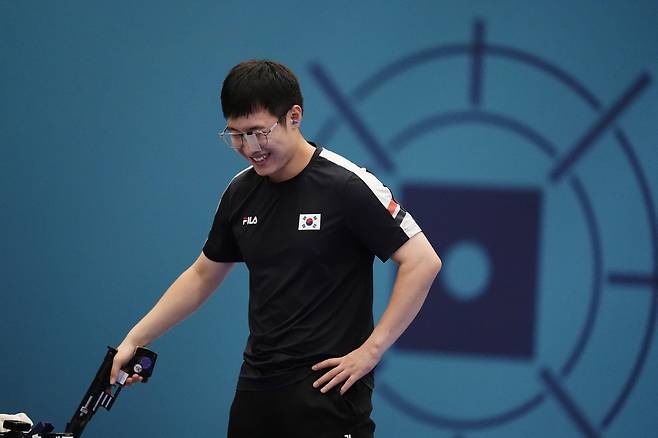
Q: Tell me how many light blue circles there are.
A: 1